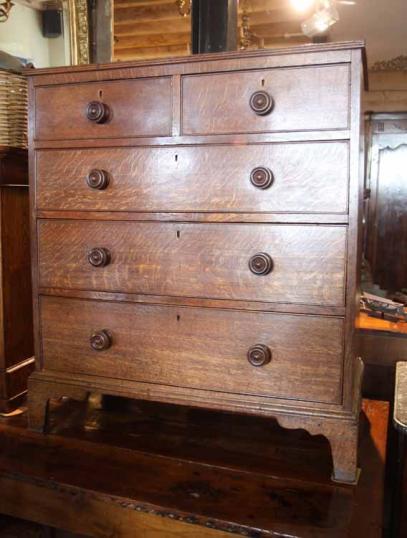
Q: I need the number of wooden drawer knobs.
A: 8